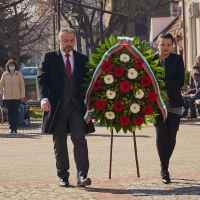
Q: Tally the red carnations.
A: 12